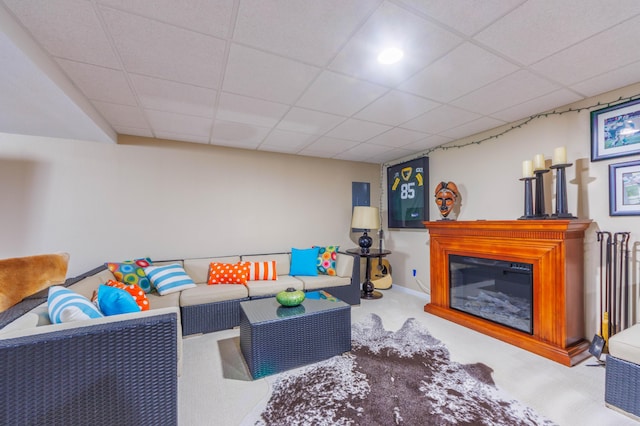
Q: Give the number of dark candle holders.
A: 3